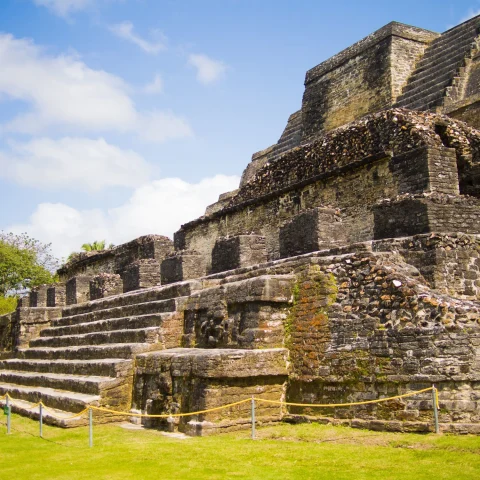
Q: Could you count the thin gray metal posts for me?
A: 5